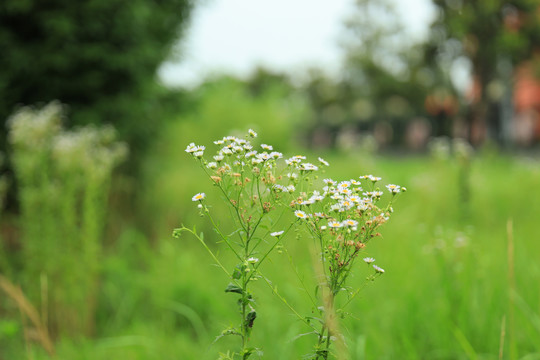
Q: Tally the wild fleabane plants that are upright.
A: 2